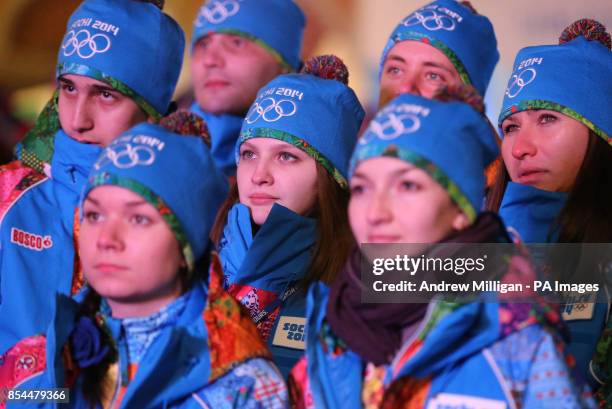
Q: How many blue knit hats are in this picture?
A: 7